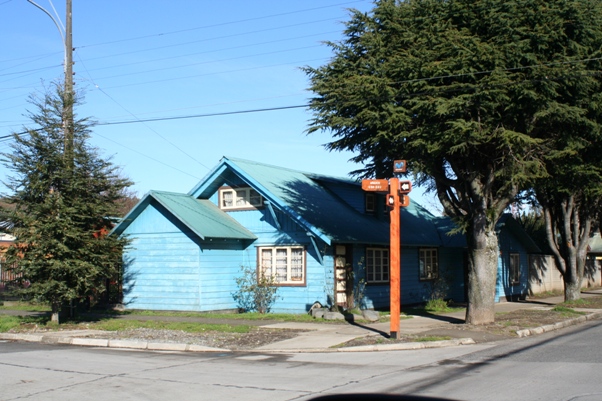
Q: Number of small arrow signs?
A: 2